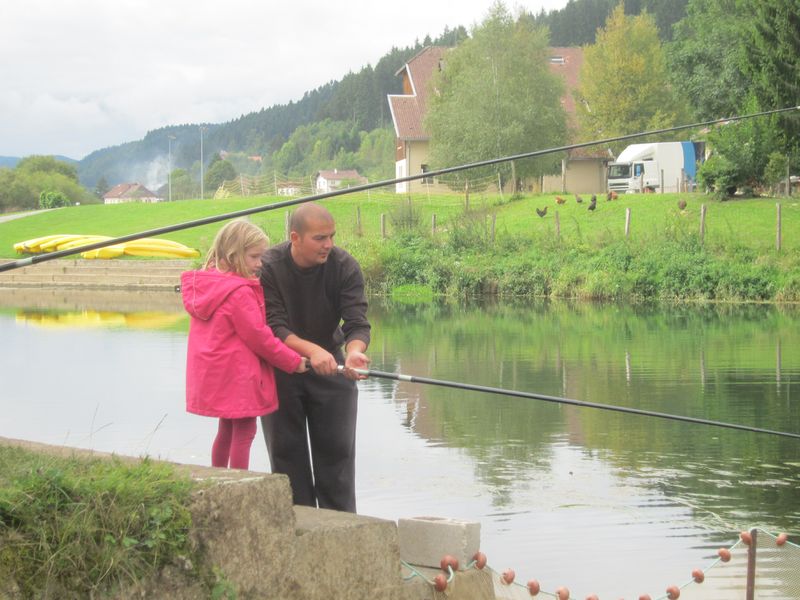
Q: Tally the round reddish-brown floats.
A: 13